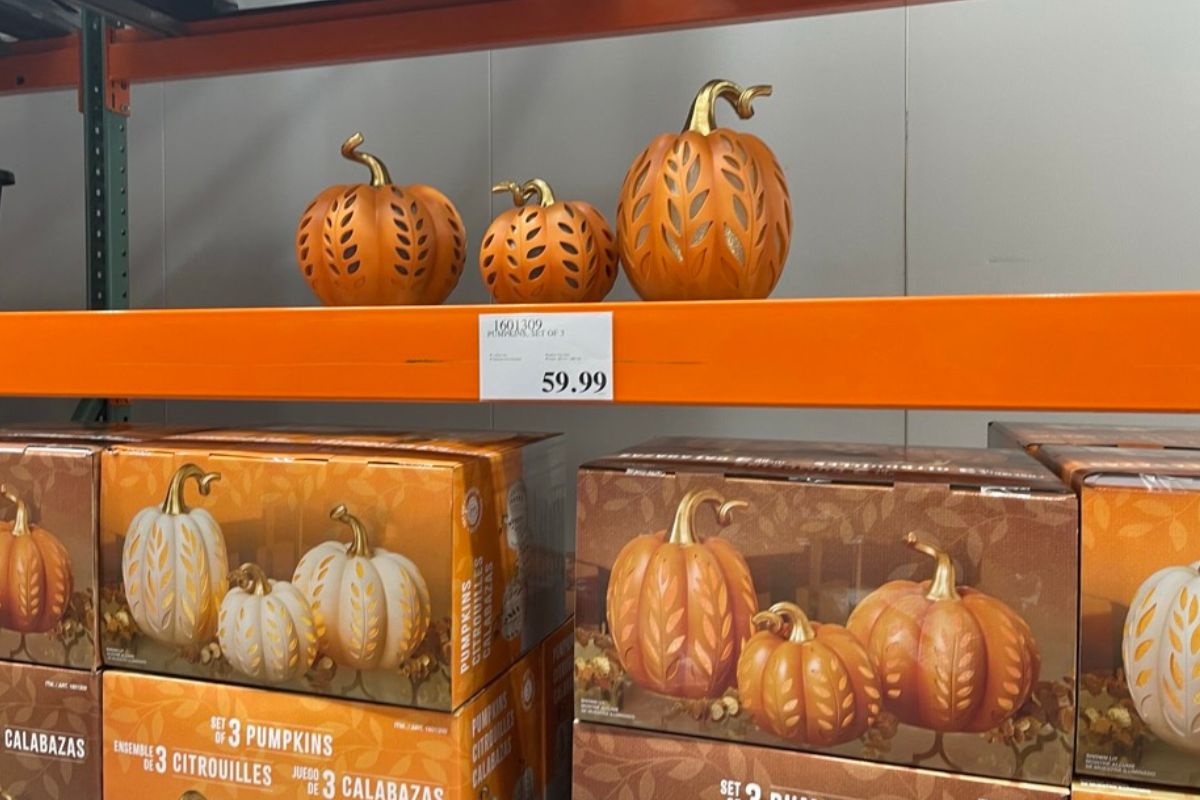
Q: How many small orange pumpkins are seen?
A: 2